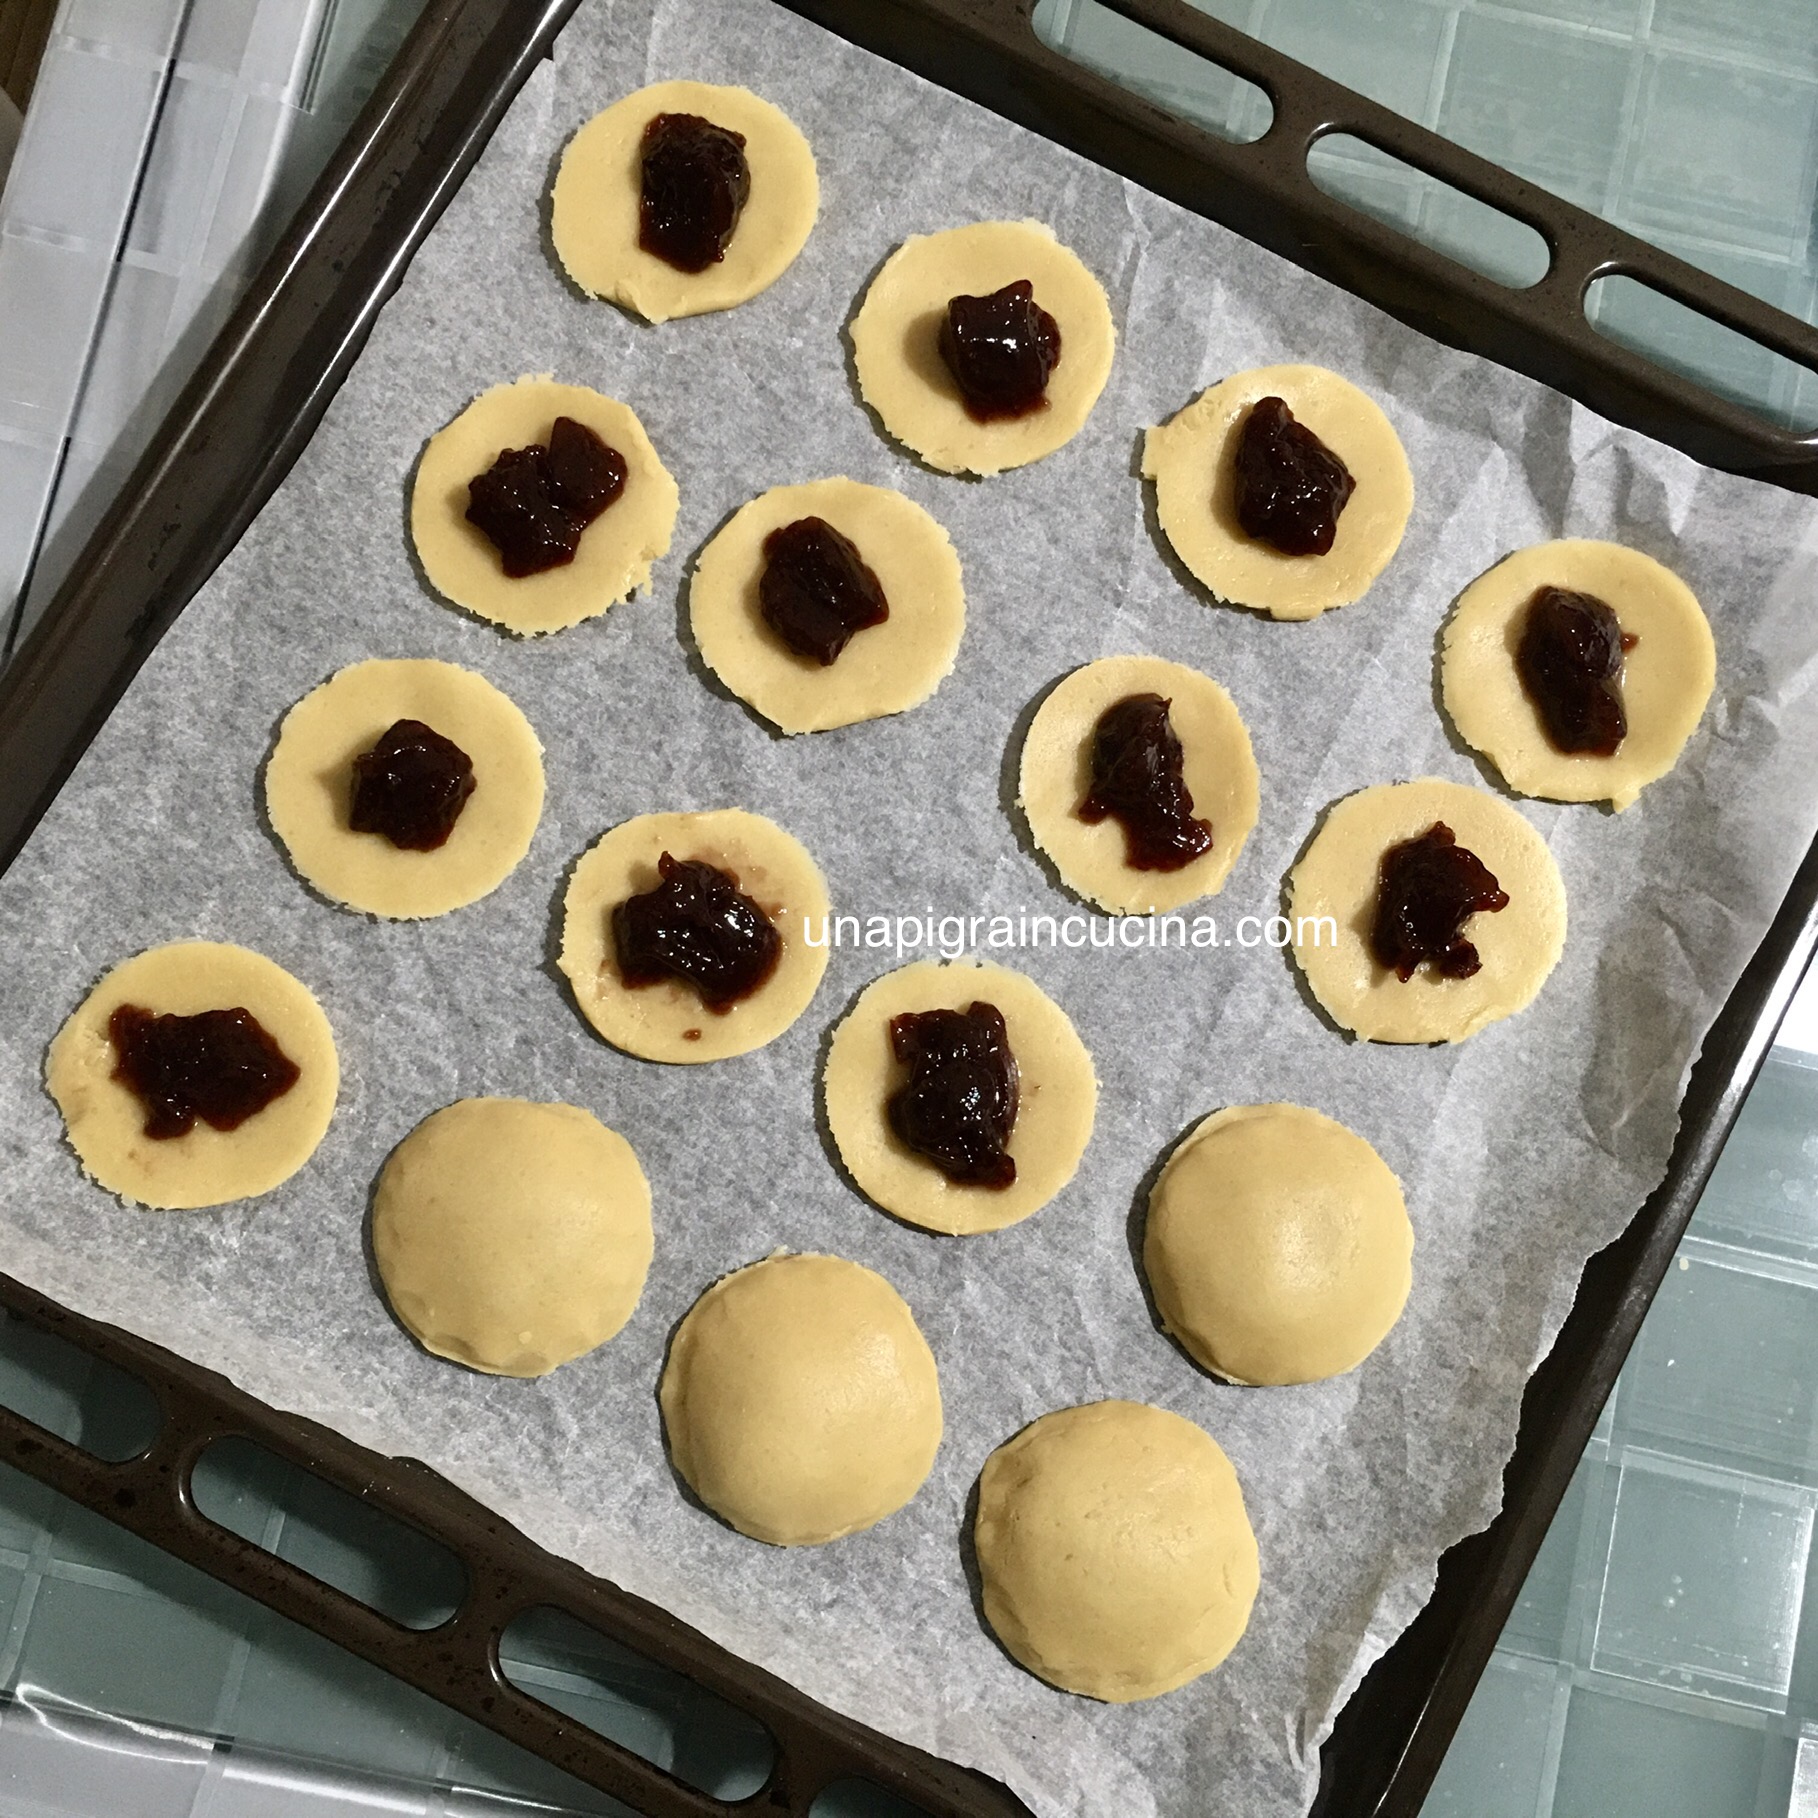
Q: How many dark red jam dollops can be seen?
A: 12